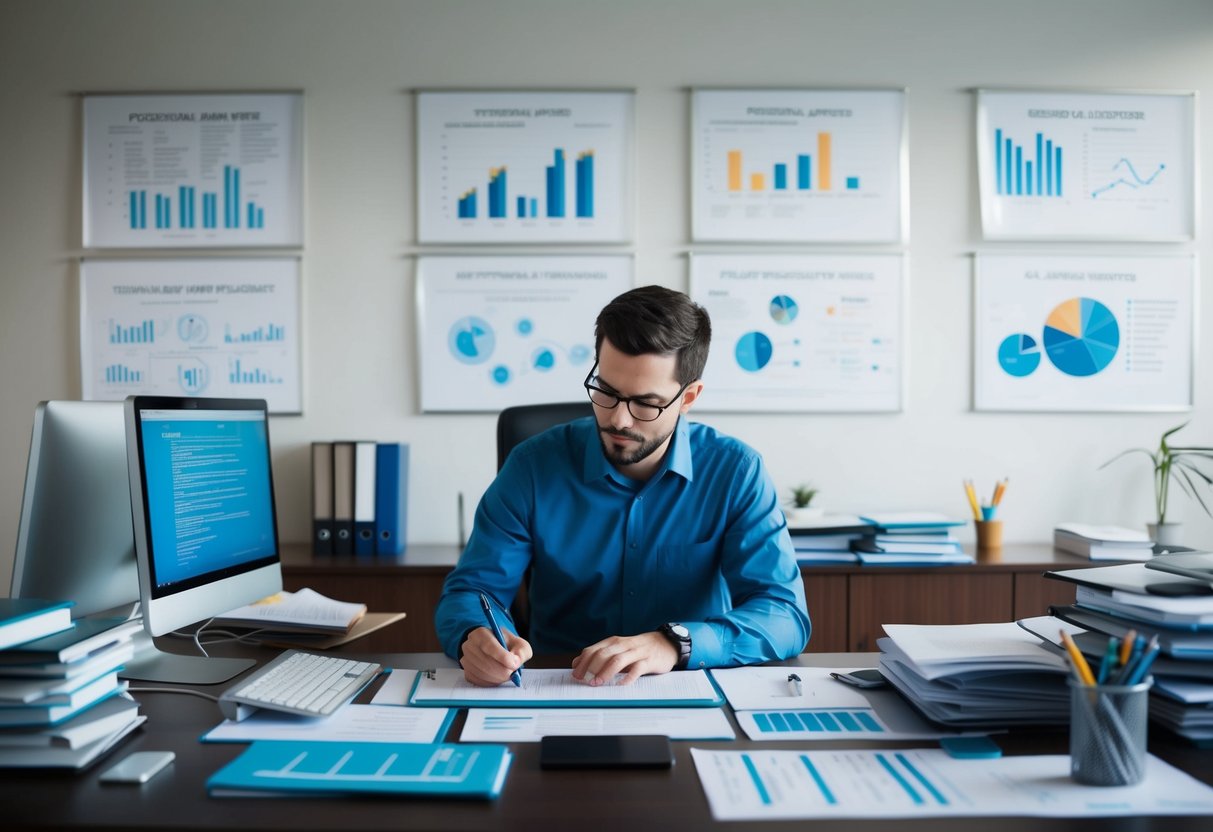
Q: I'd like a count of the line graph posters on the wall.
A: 1